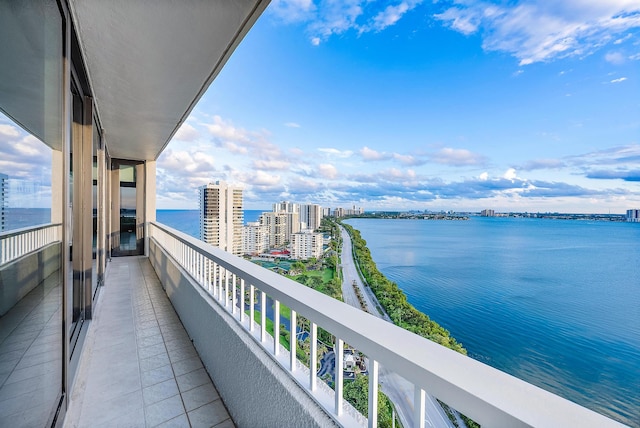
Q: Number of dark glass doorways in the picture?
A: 1